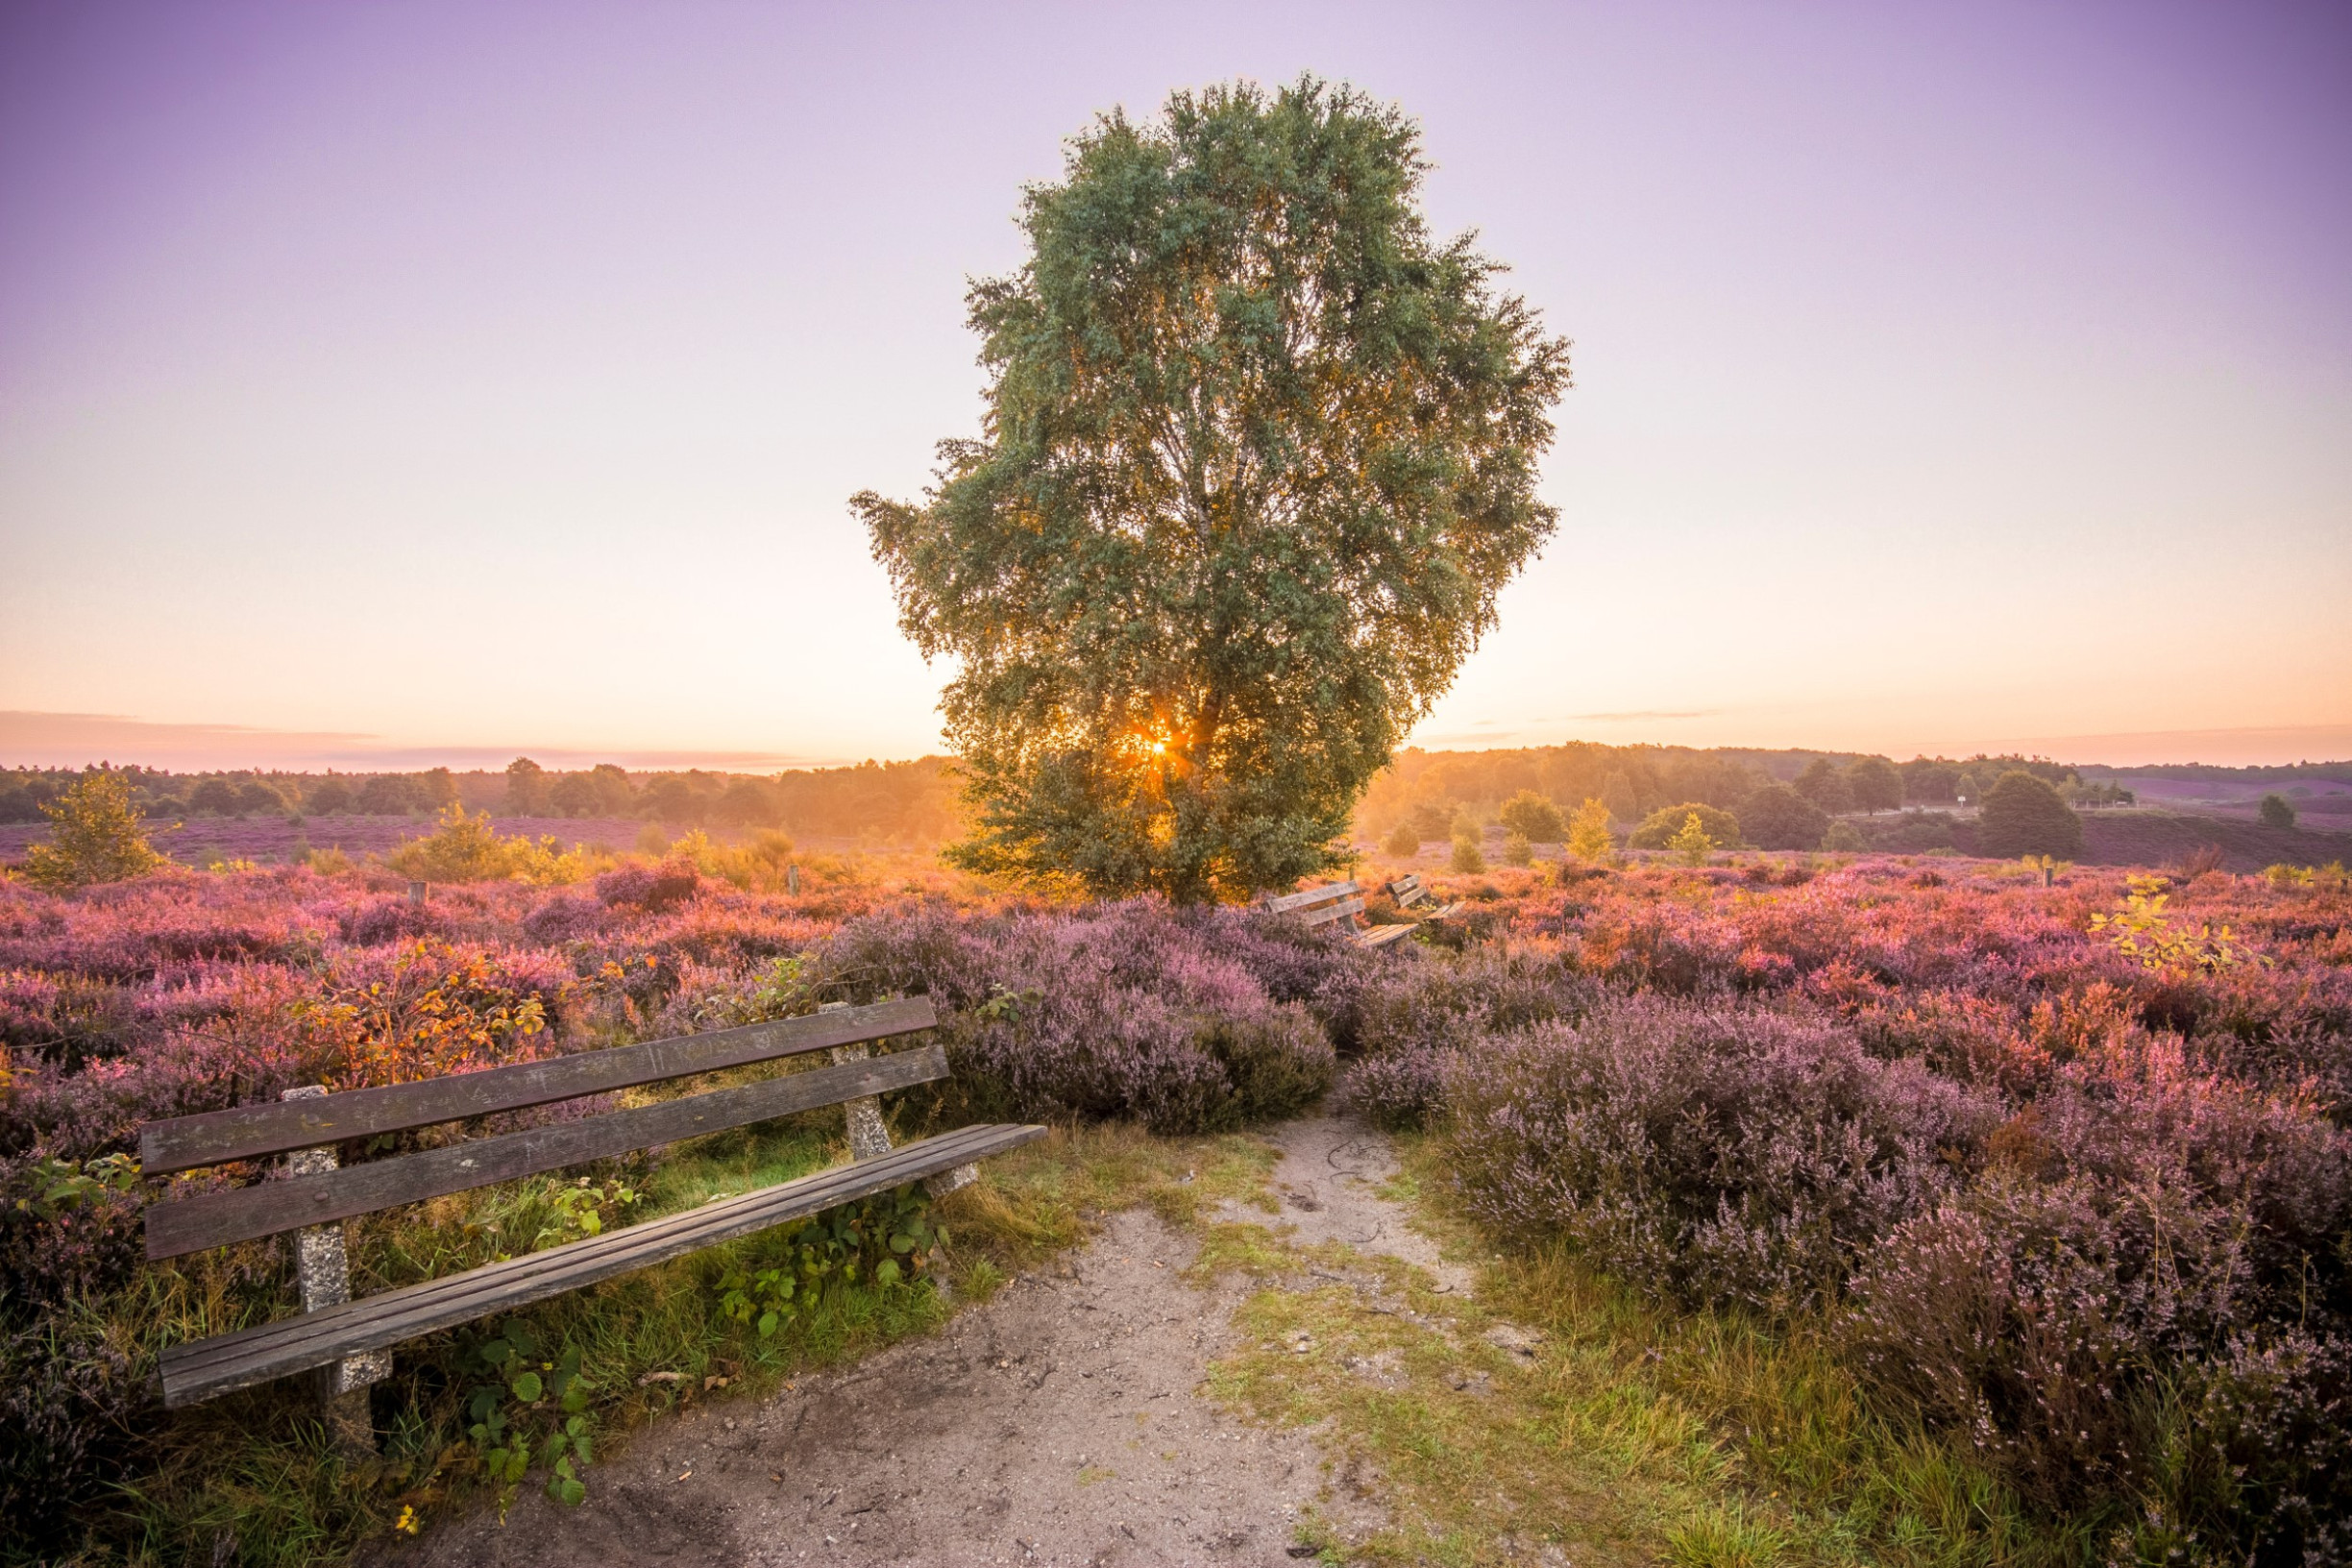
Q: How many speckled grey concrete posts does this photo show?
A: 2